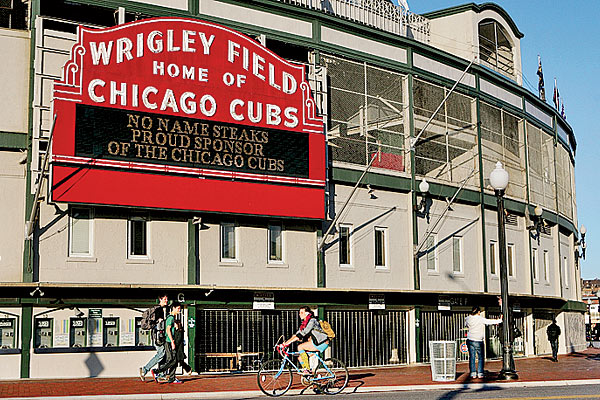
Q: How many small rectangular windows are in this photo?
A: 13